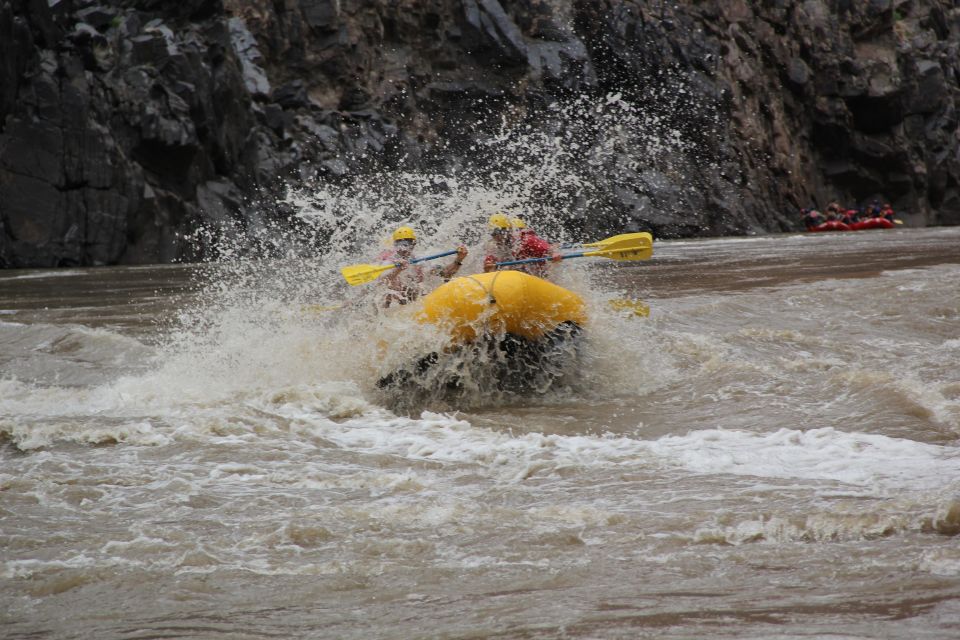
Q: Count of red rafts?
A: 2